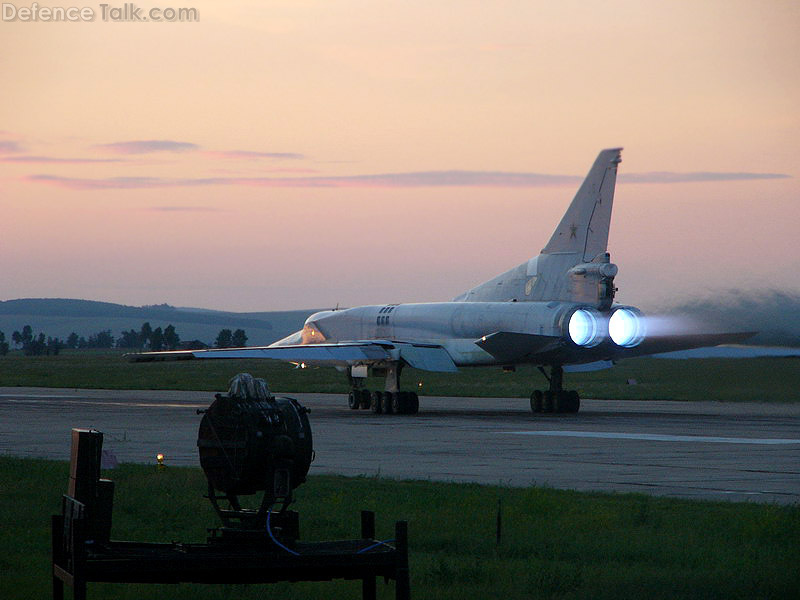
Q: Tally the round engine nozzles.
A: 2